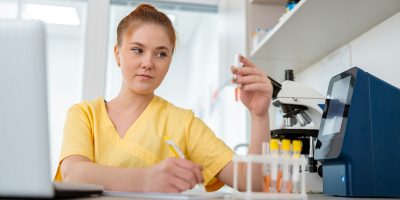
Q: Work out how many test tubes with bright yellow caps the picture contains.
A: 3